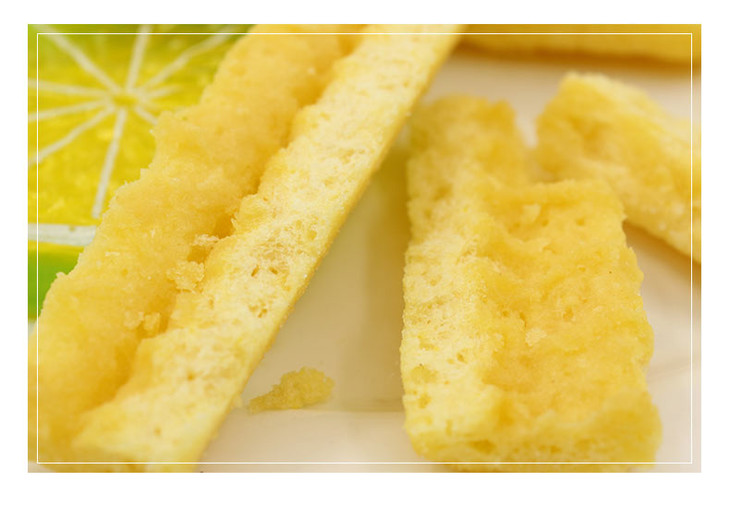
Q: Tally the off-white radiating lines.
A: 9